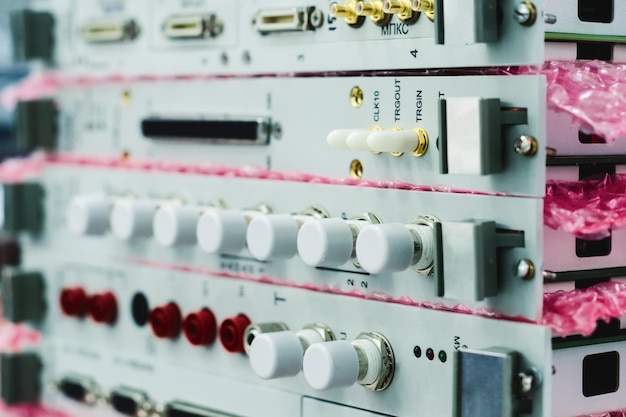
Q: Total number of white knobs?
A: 9